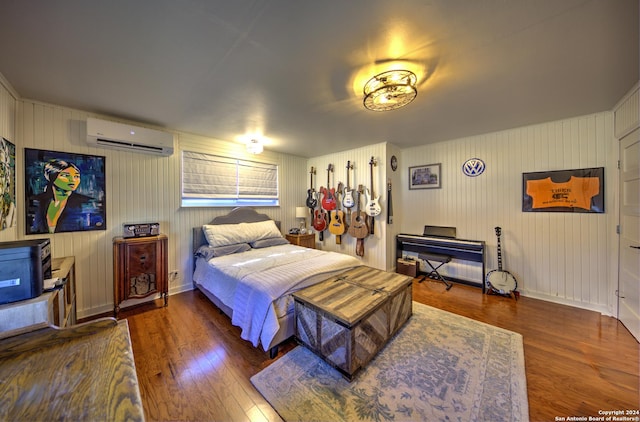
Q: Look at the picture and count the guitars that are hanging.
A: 7